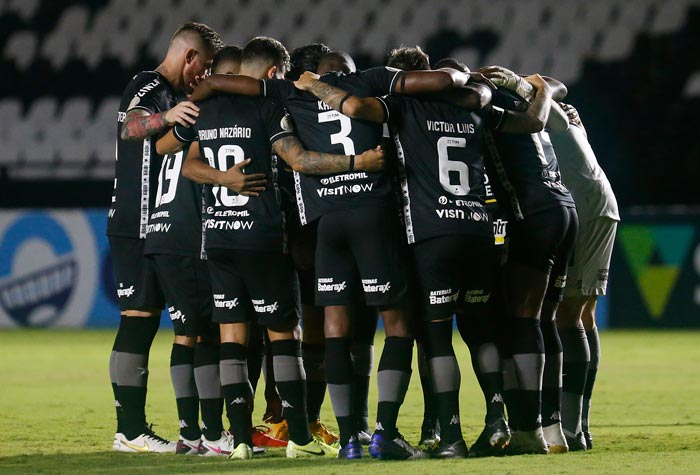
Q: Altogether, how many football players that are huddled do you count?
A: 11